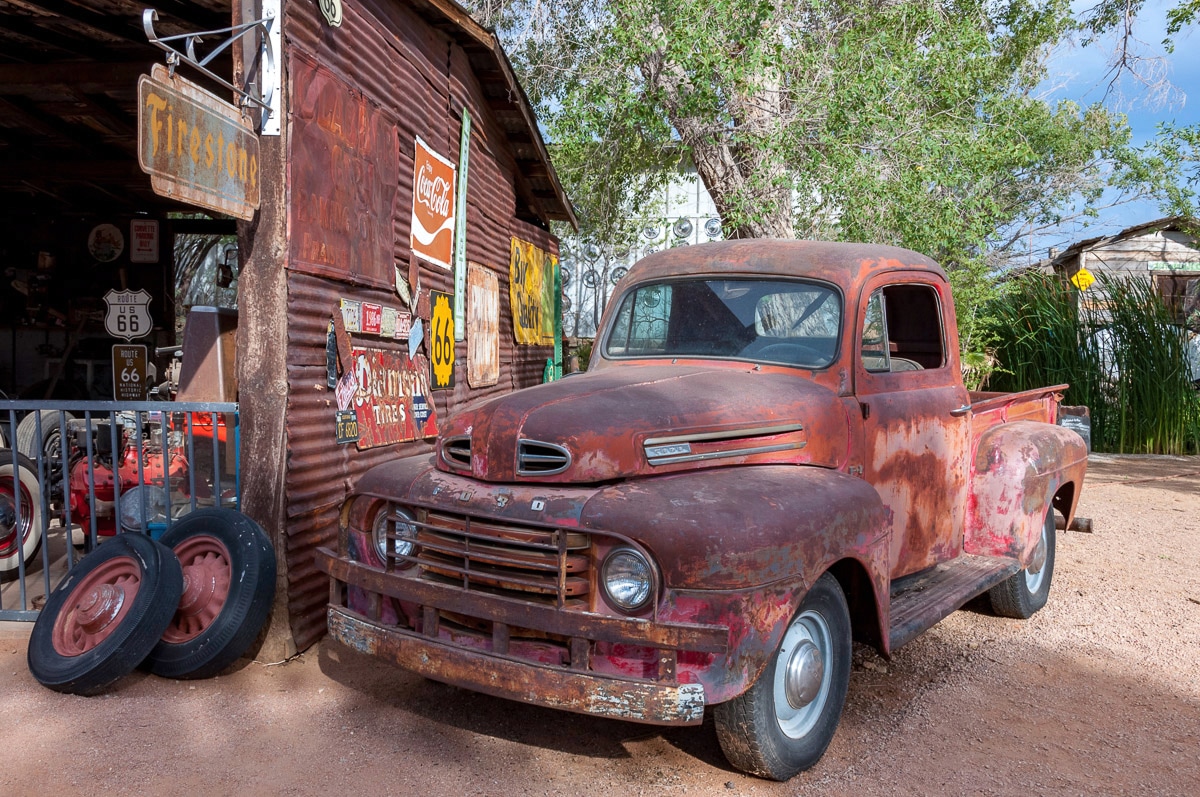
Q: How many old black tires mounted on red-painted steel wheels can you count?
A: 2